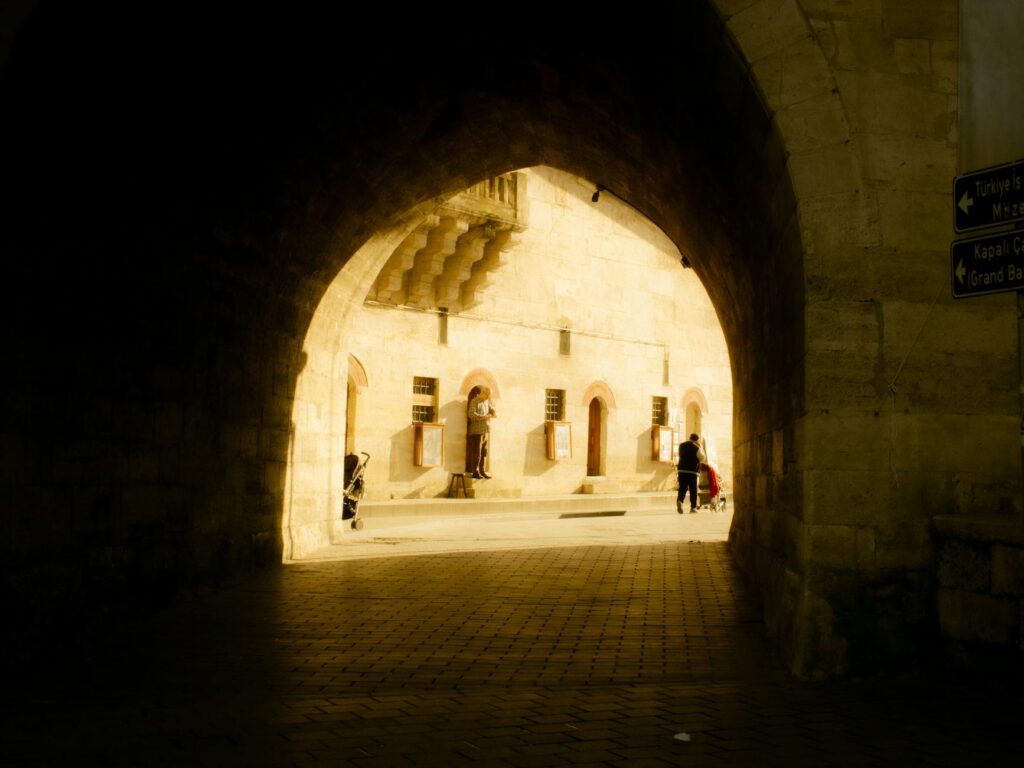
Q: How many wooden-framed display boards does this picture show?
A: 3